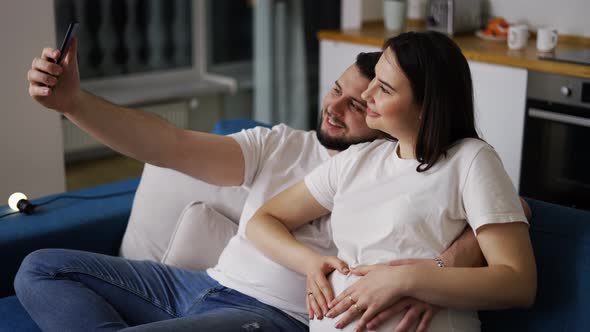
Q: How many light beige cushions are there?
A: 2